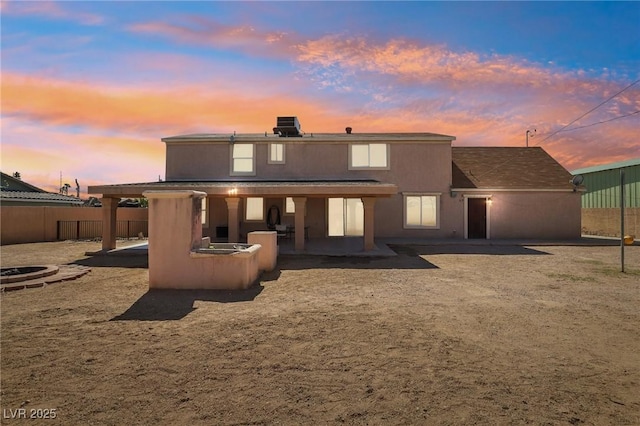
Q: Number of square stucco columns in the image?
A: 4